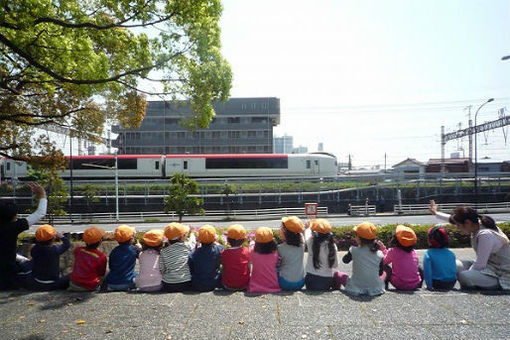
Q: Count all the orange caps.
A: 12